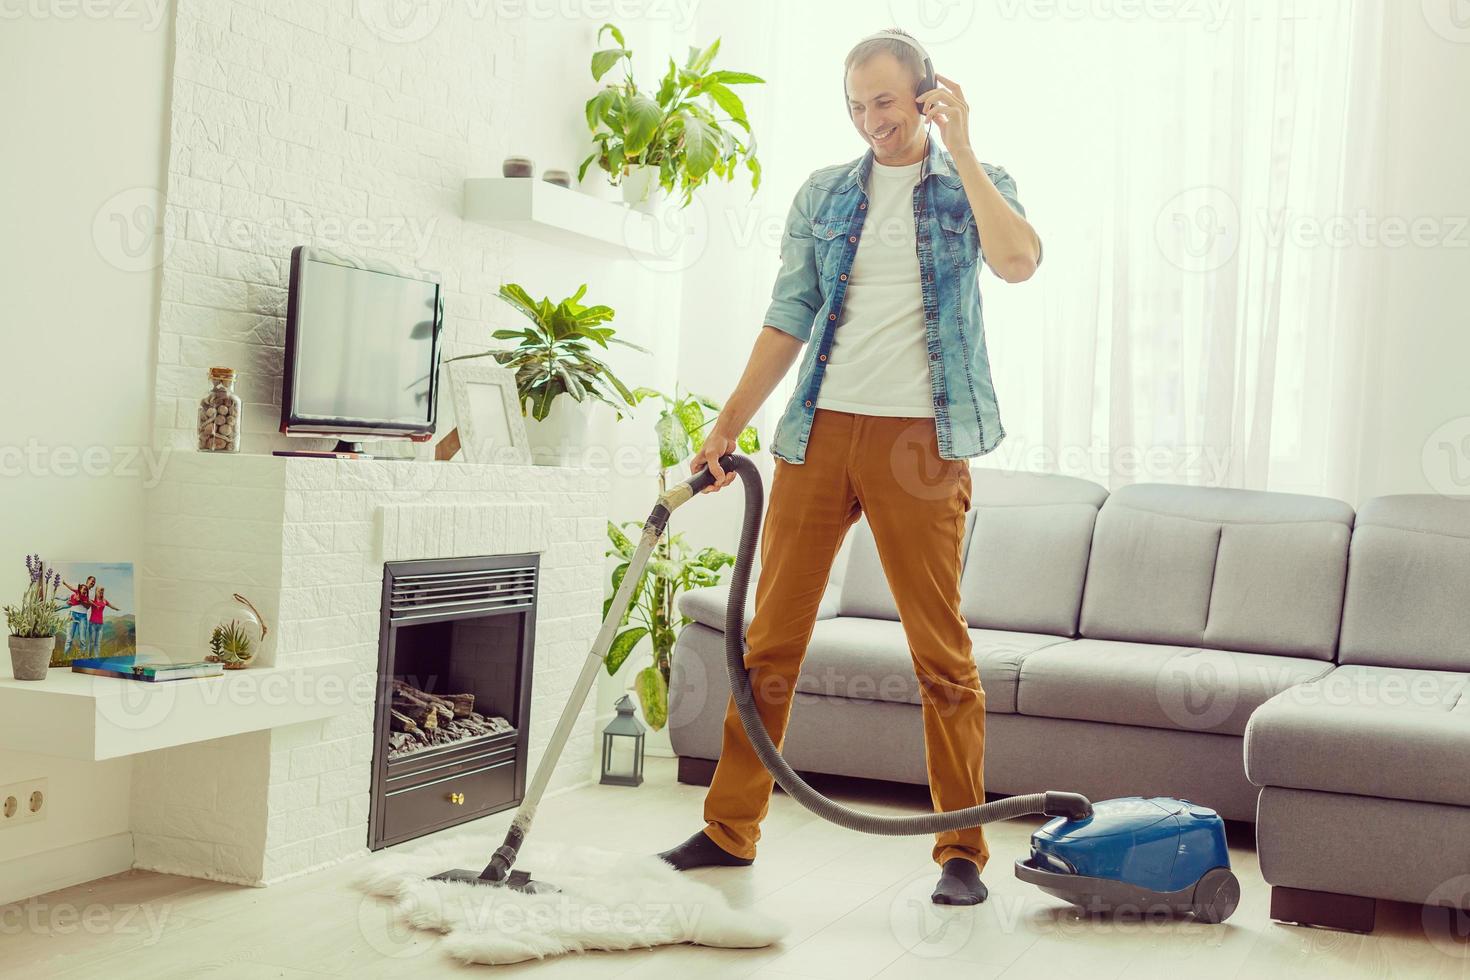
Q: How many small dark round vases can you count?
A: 2